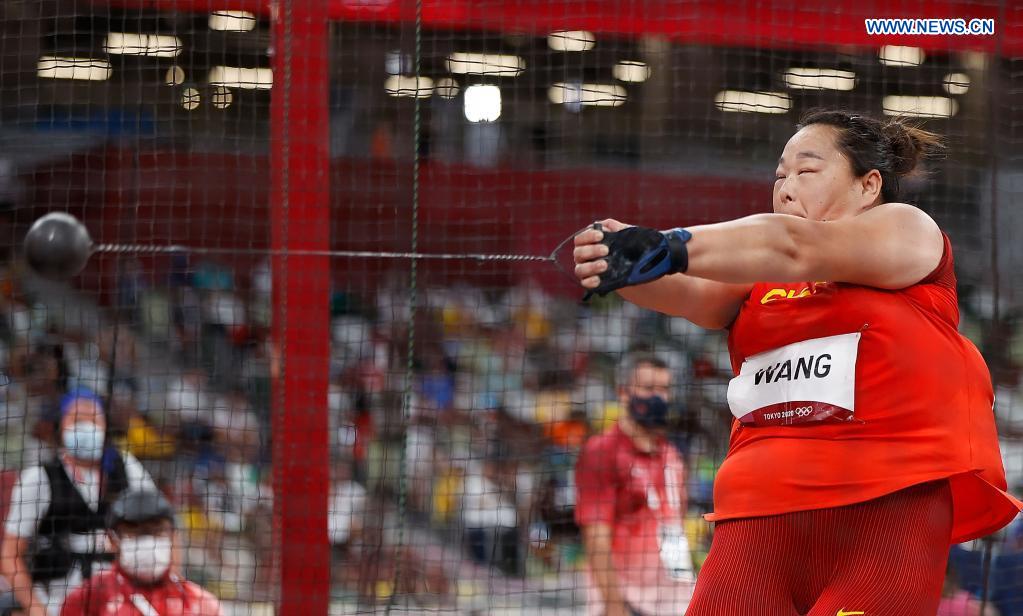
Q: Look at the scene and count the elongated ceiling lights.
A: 13